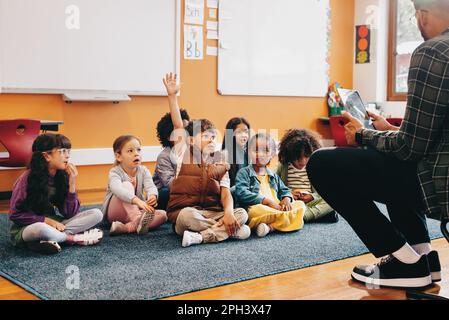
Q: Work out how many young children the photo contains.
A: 7